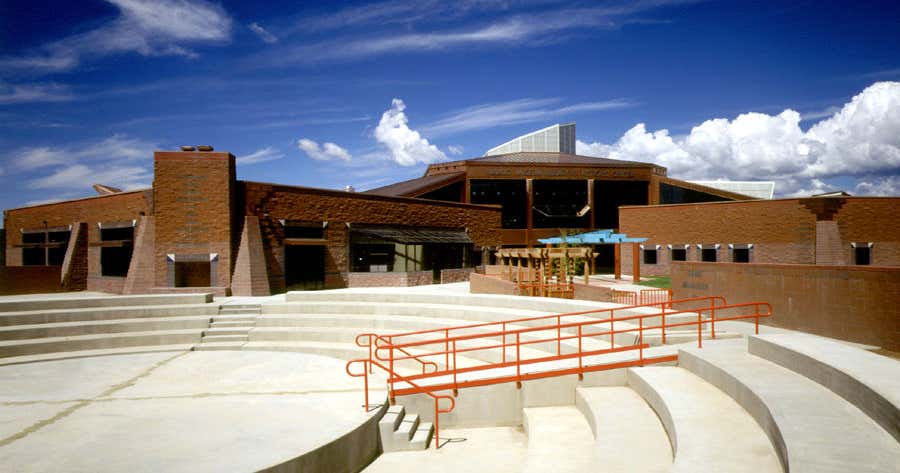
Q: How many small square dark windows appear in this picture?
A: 5